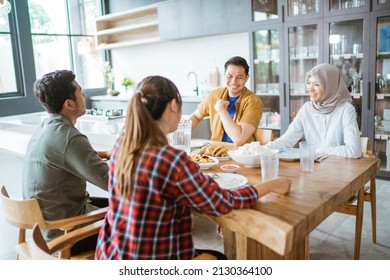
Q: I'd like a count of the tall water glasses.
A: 2